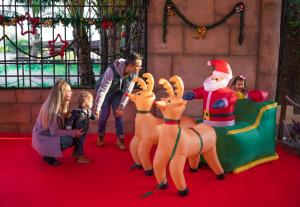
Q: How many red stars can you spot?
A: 2